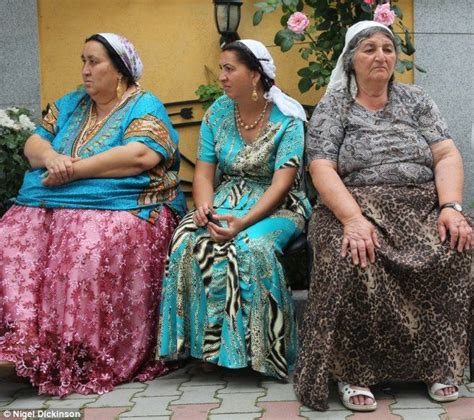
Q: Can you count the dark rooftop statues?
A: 0